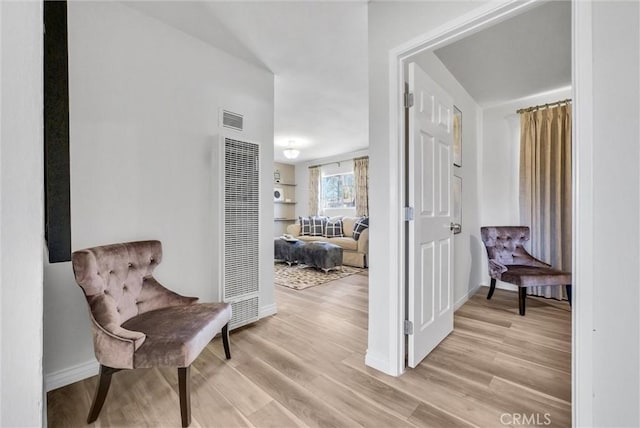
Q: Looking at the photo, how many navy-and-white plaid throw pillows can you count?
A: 4